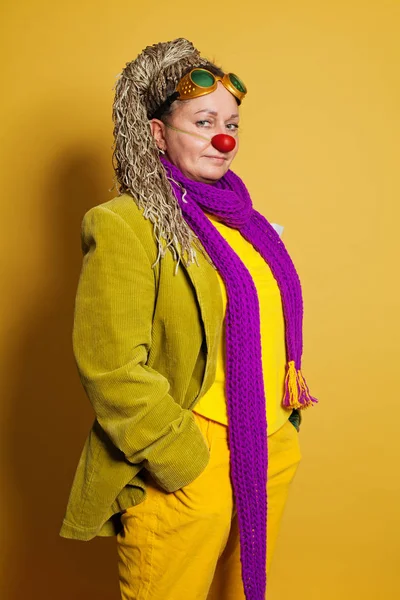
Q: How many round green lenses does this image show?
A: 2